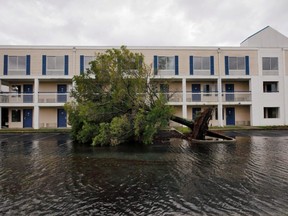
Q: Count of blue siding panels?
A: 11